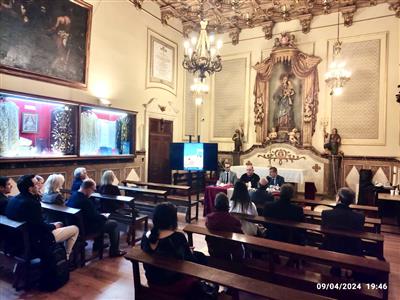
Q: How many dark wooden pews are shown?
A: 10